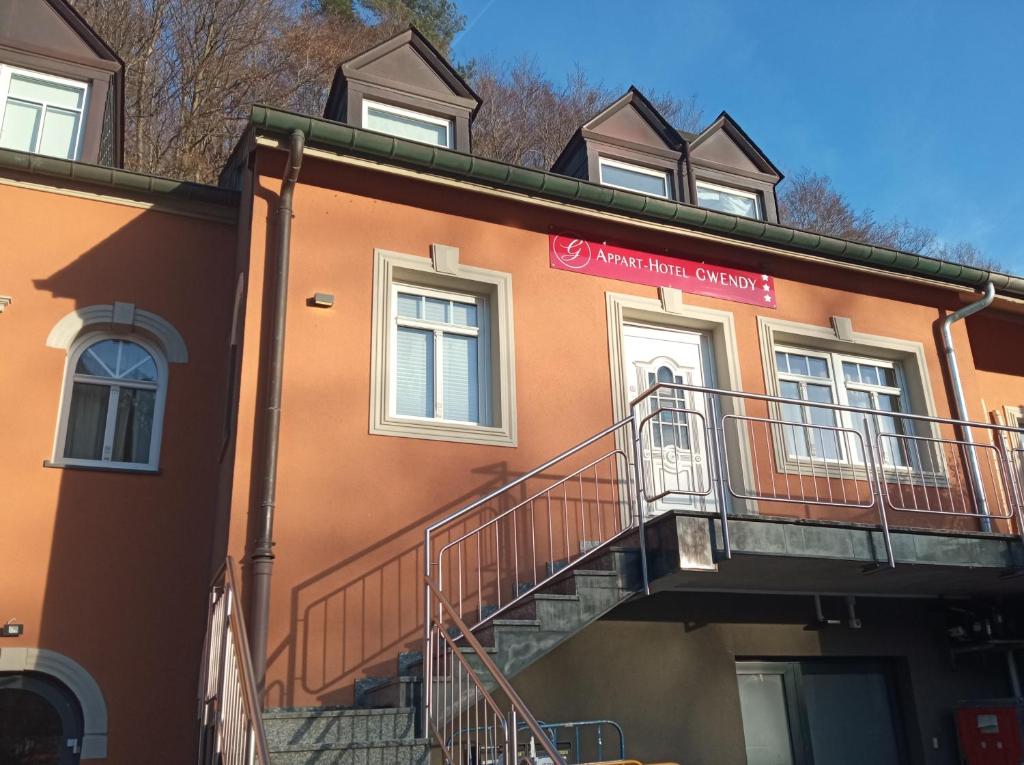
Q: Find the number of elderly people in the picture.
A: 0